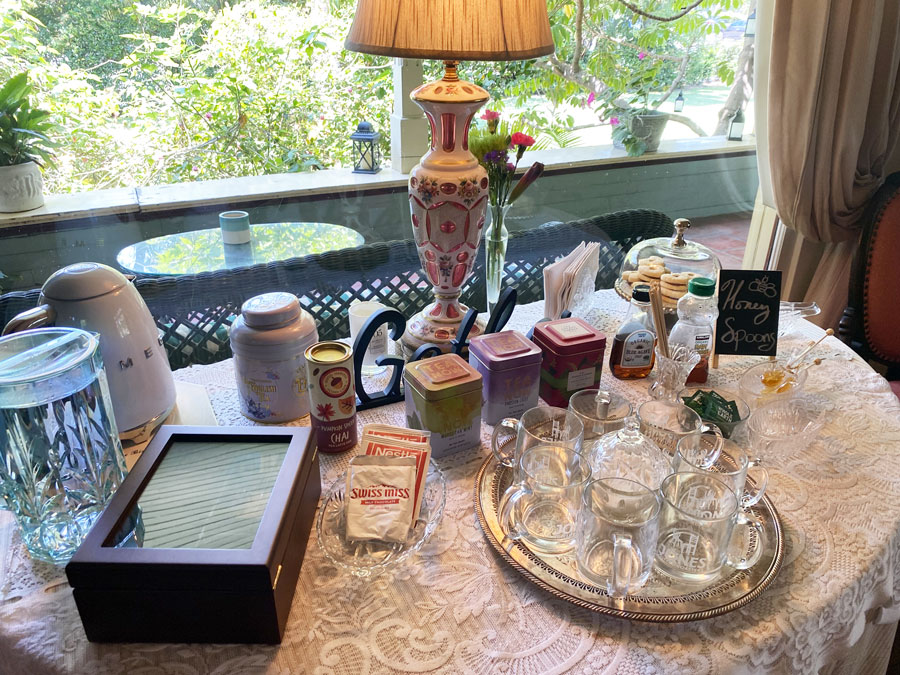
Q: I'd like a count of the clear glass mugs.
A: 7